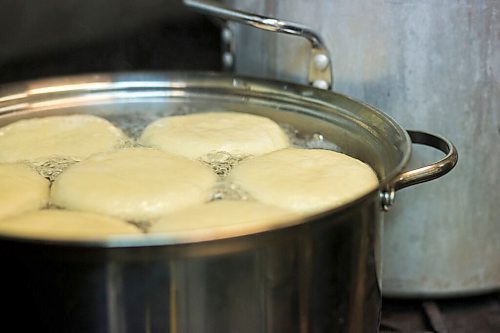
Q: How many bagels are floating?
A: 7